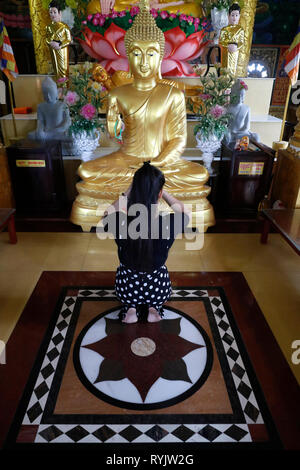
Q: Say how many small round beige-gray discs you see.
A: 1